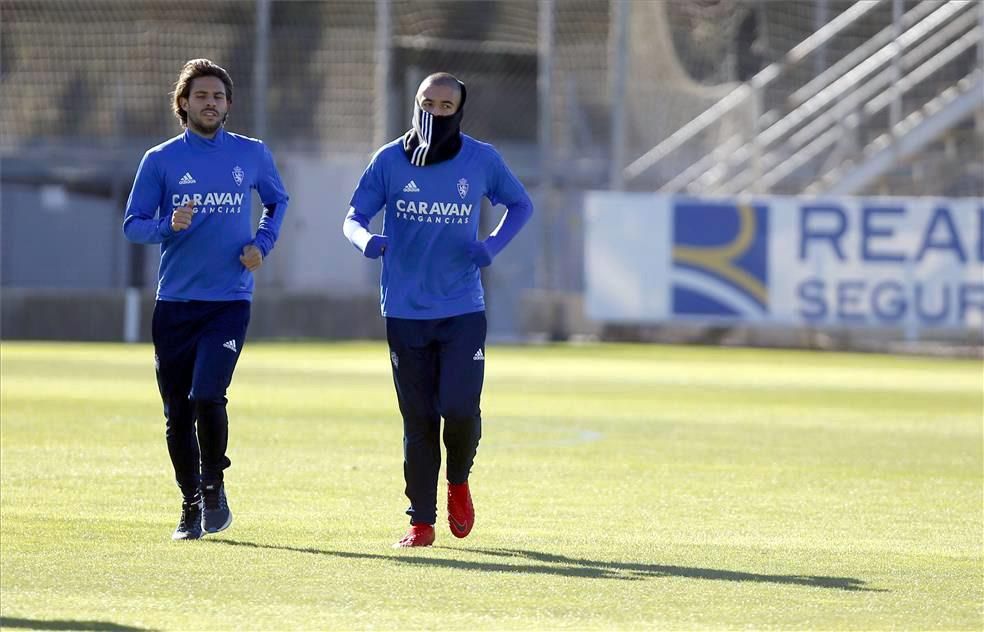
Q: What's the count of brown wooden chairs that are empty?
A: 0